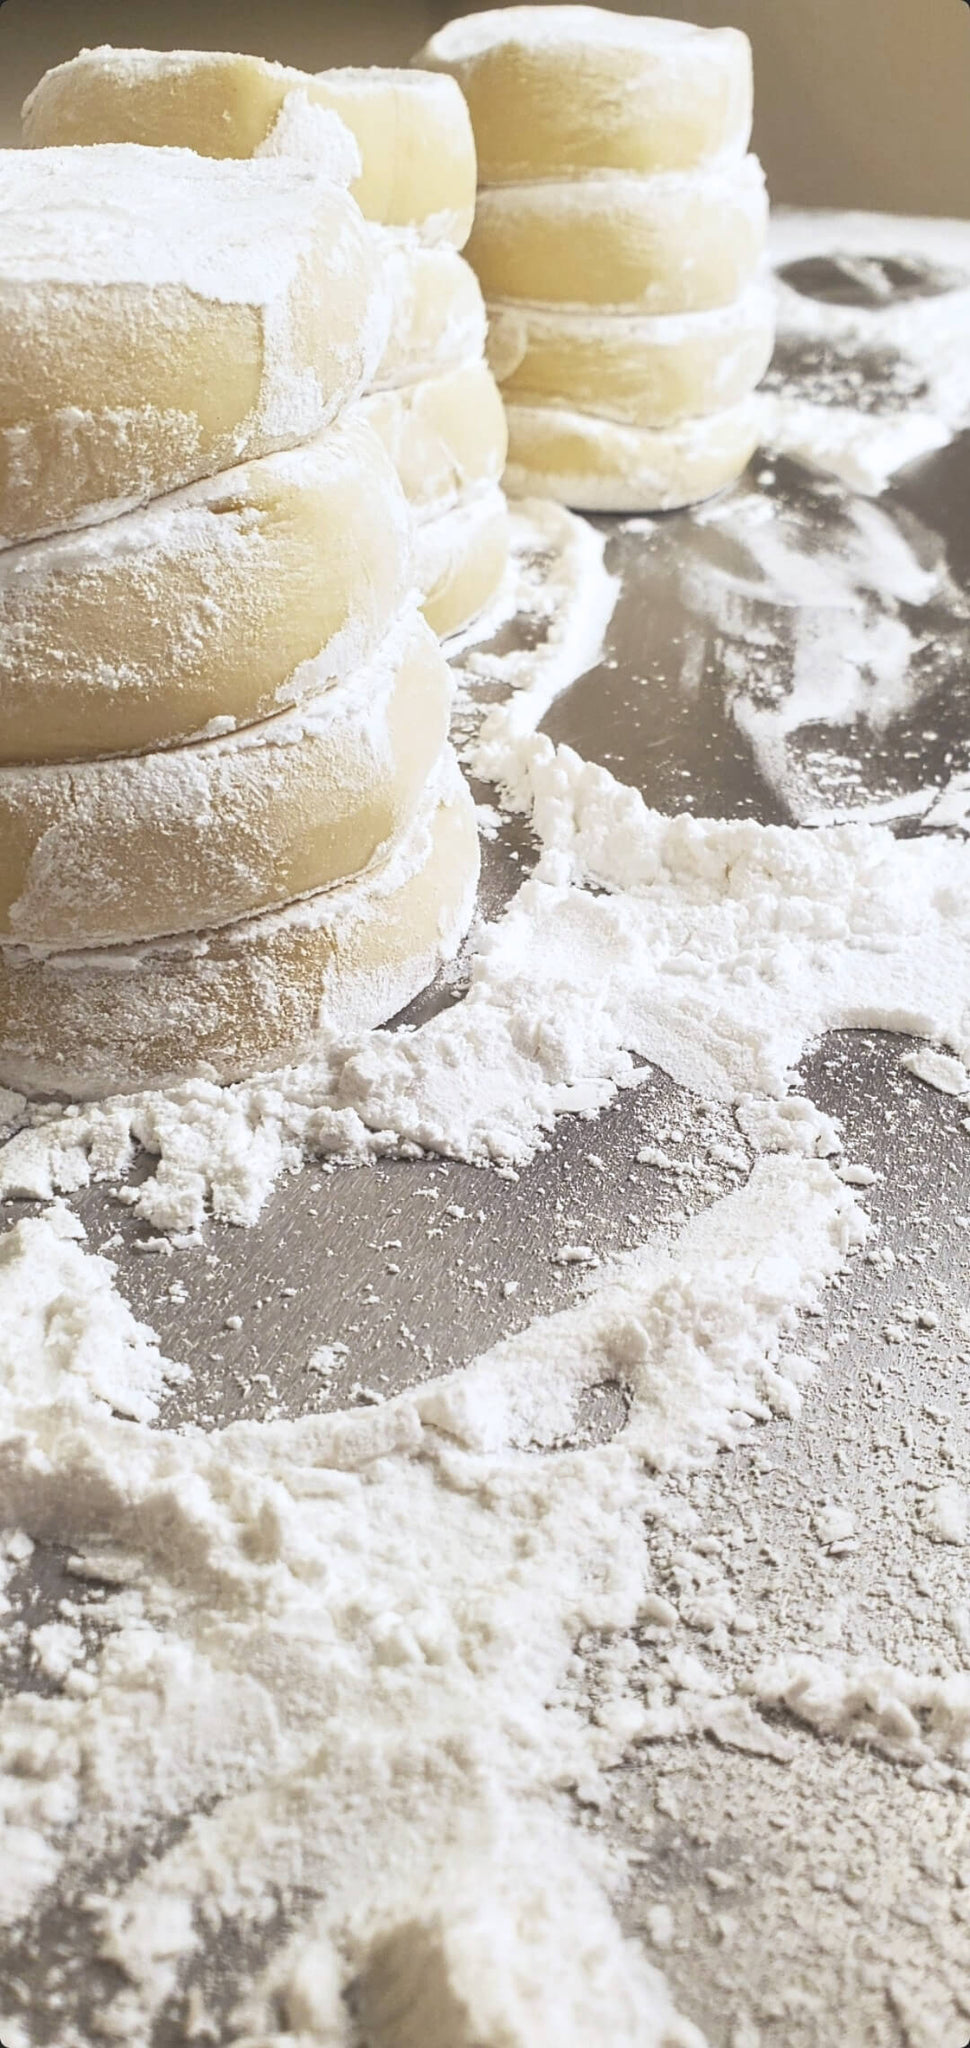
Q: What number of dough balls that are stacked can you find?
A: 12